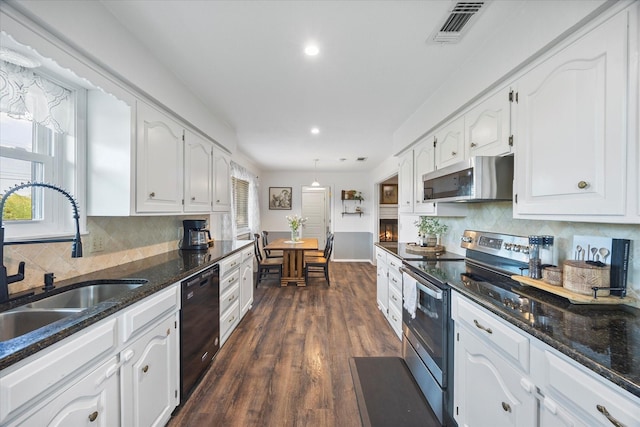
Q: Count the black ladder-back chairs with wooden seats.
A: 4